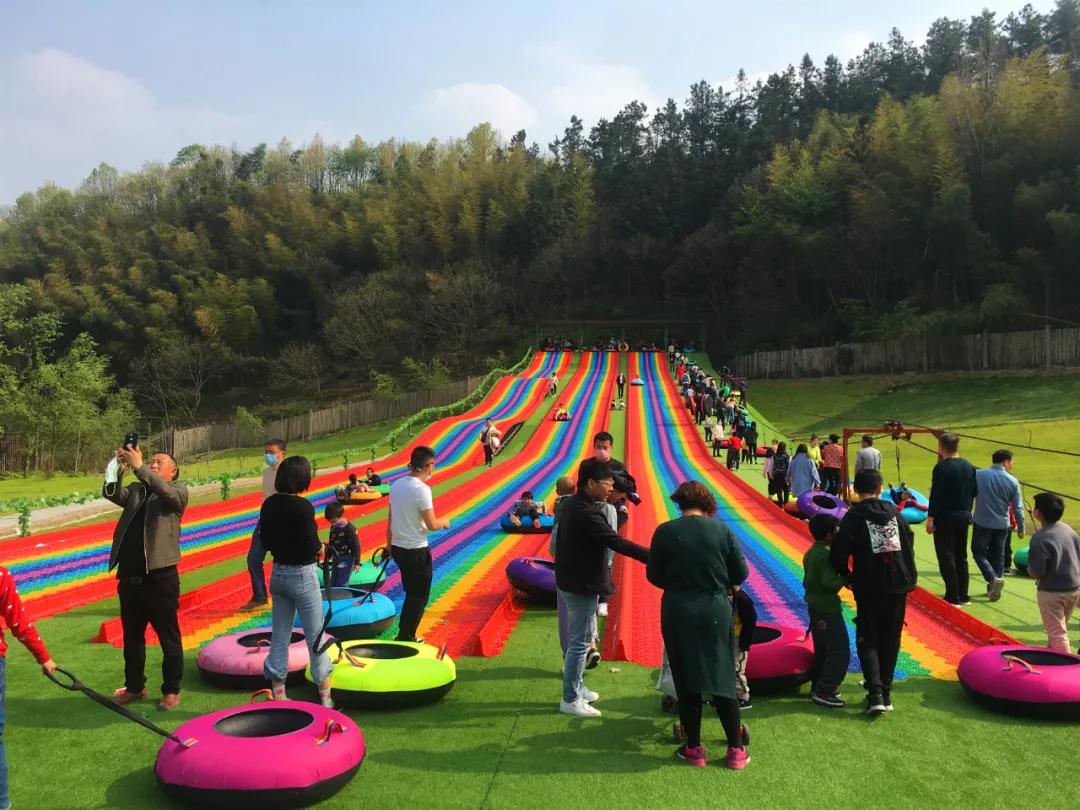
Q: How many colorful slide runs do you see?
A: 3